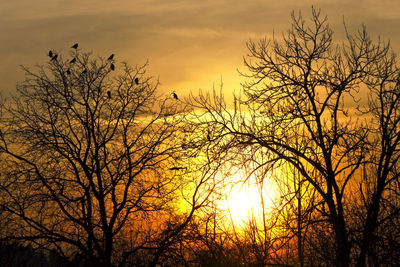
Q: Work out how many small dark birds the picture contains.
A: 11